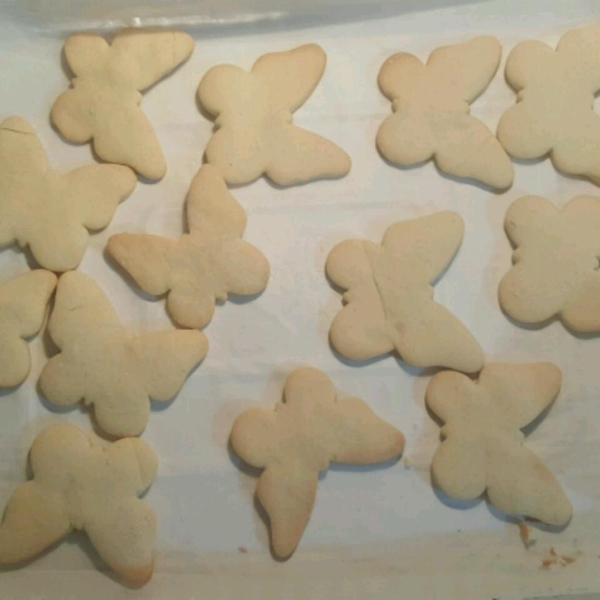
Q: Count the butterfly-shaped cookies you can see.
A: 13